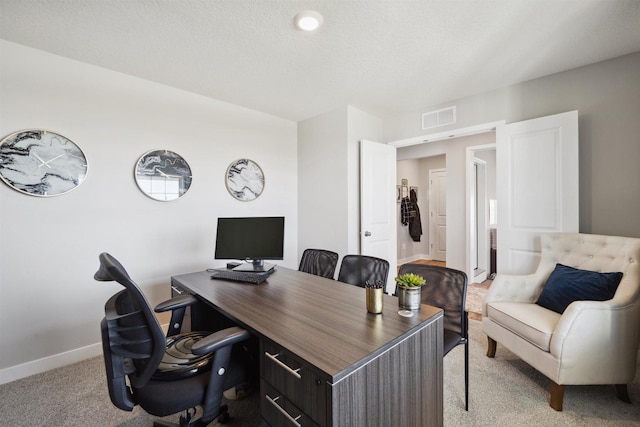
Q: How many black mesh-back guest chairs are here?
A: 3